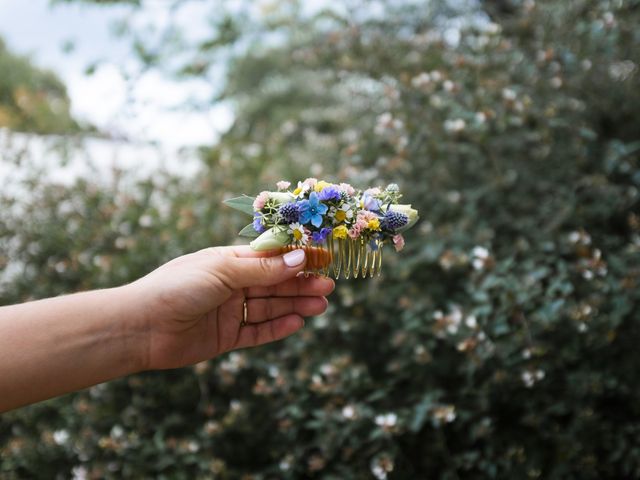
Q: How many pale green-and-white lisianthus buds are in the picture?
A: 3